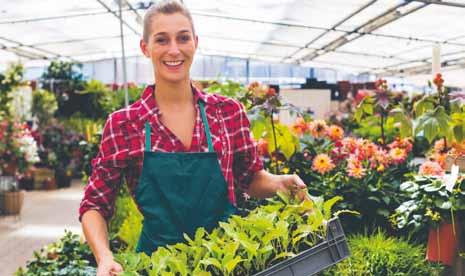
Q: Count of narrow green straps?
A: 2